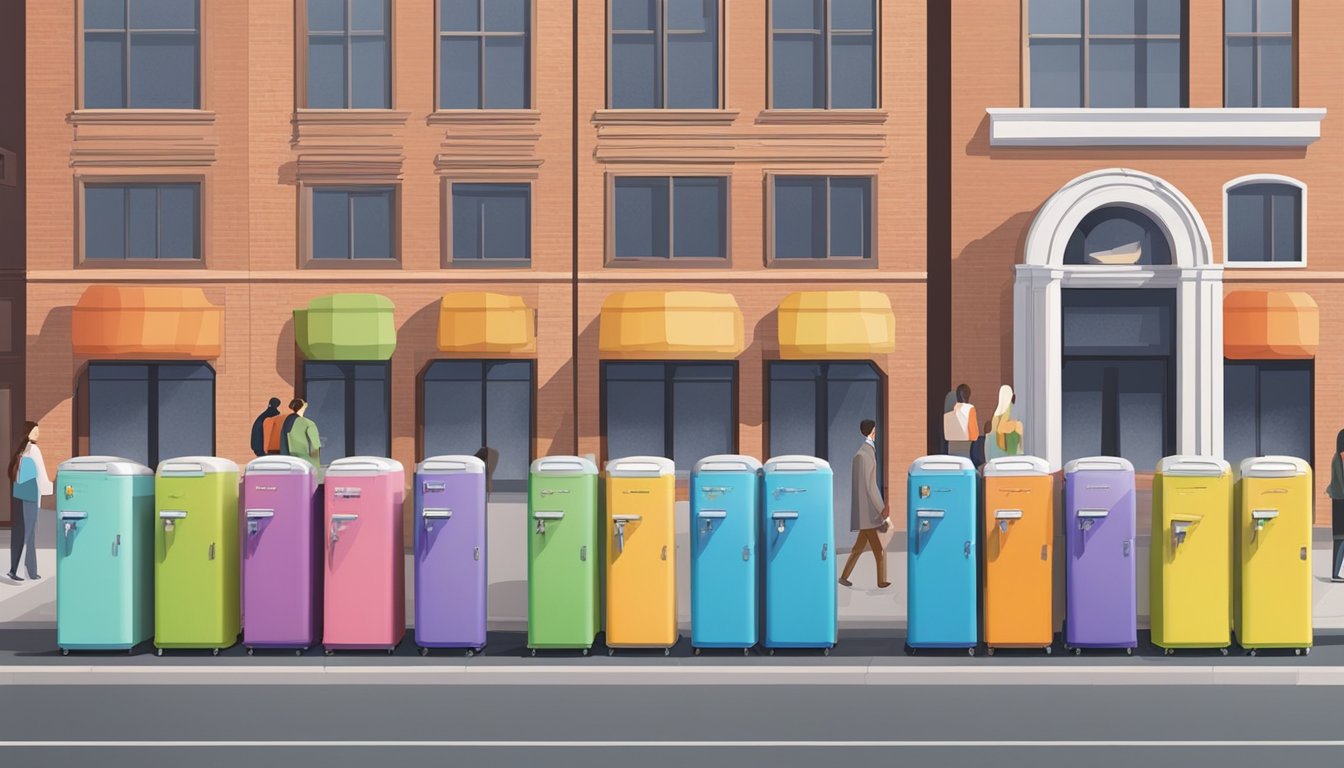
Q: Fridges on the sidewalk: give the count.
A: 14